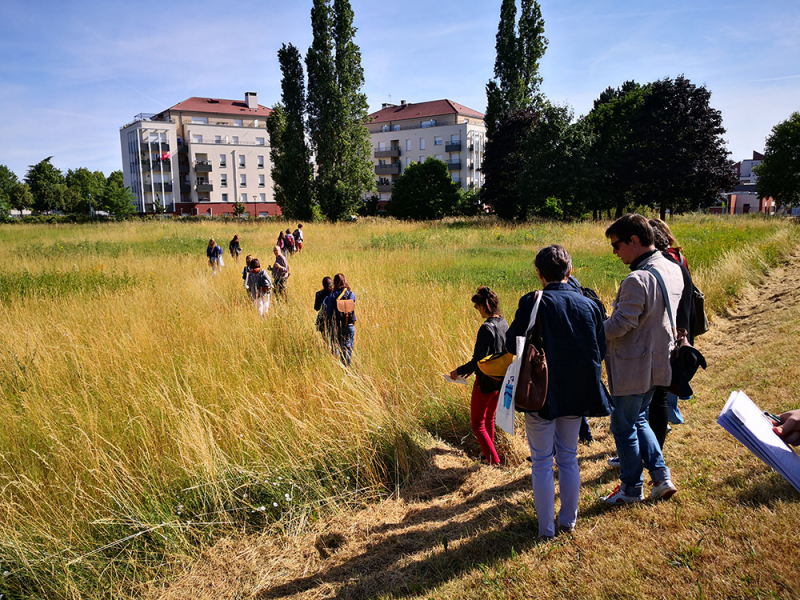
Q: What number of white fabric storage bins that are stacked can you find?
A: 0